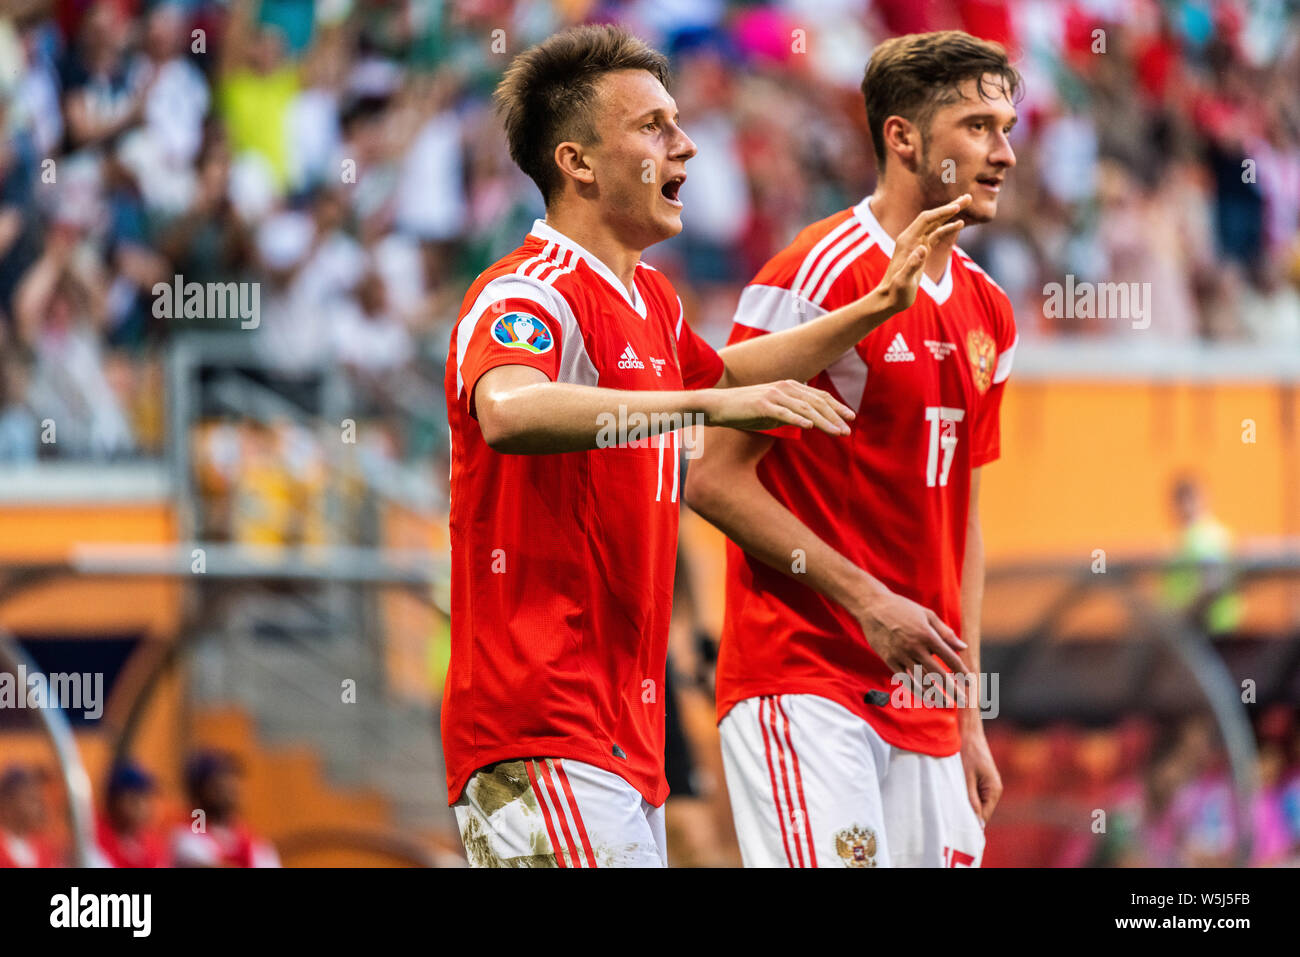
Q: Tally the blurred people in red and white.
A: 3